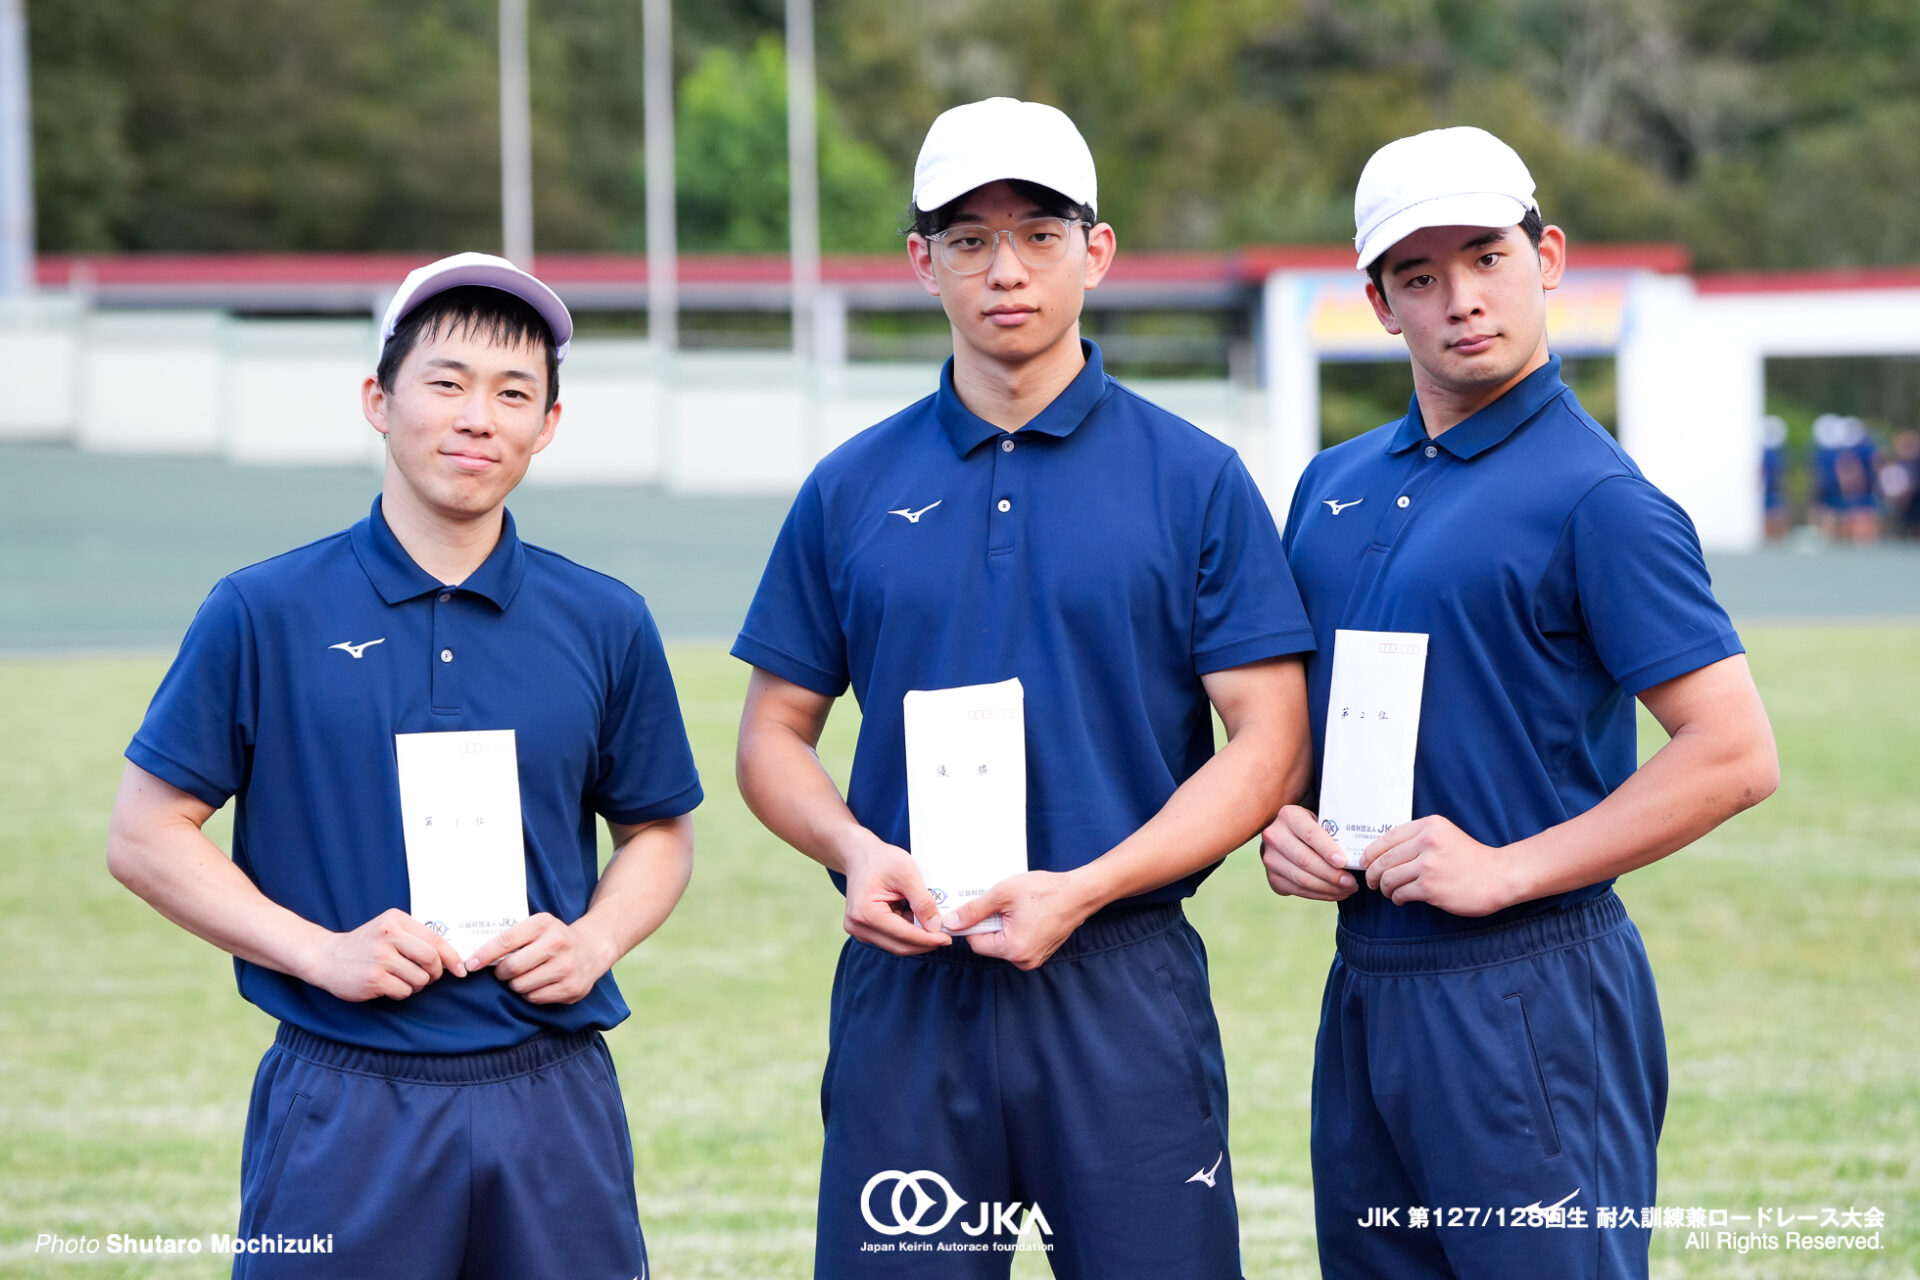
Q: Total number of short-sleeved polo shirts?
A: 3